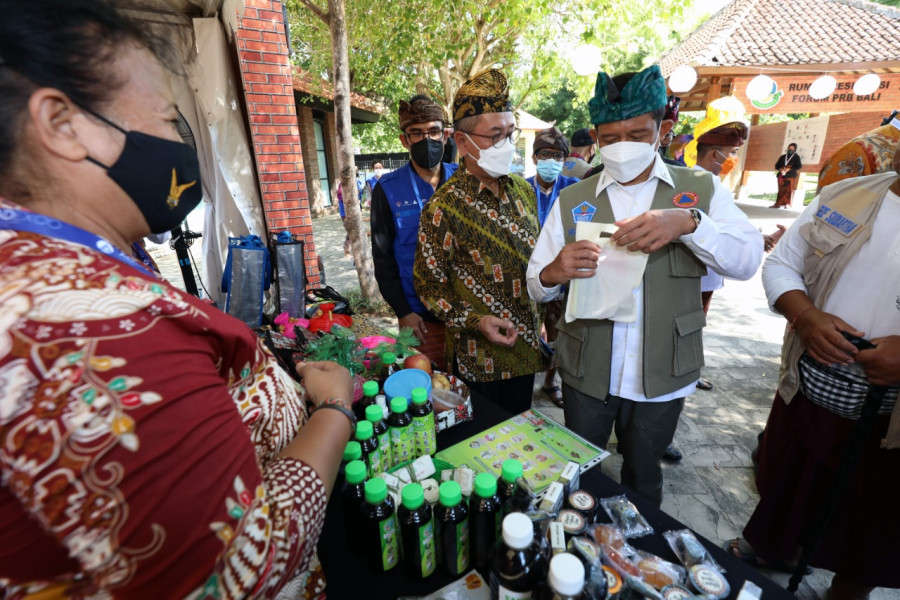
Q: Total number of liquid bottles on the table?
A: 15